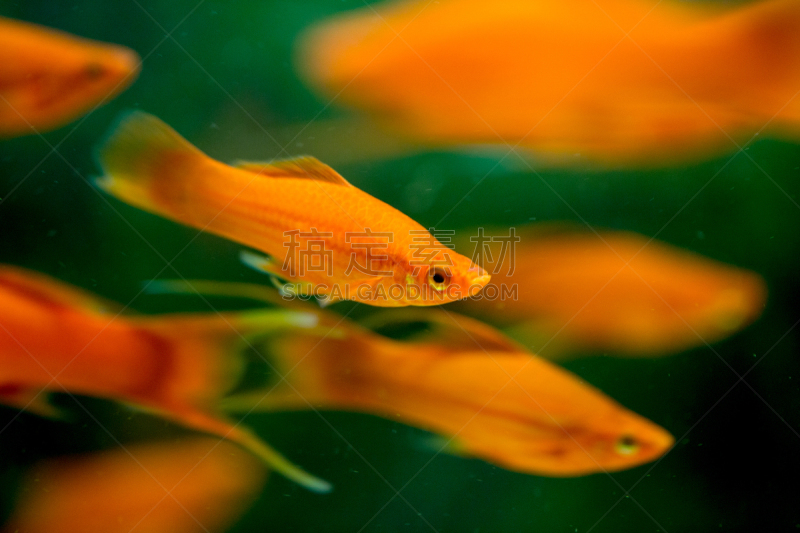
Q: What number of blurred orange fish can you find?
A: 6